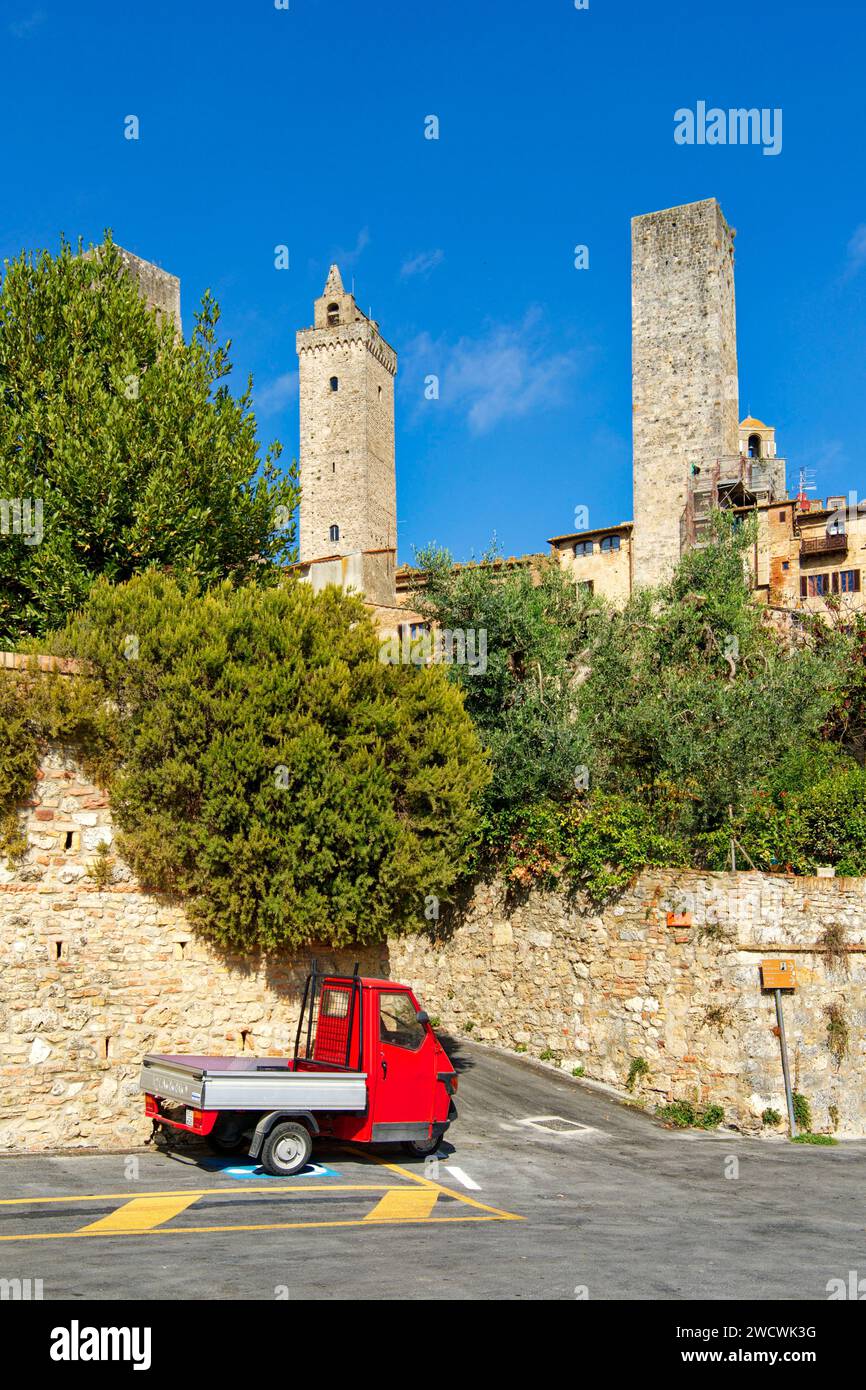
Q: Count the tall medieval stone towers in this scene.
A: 3